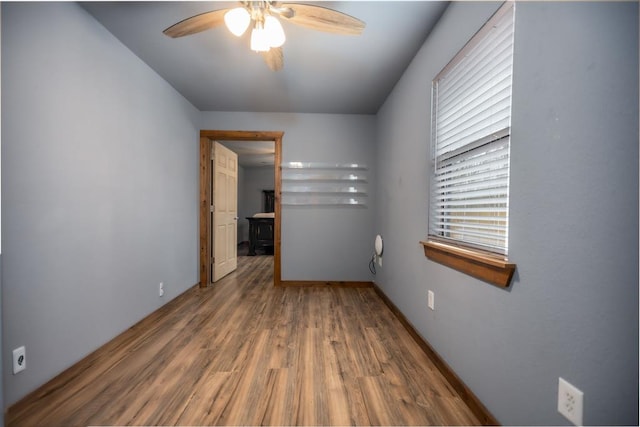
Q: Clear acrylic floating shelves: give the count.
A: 4